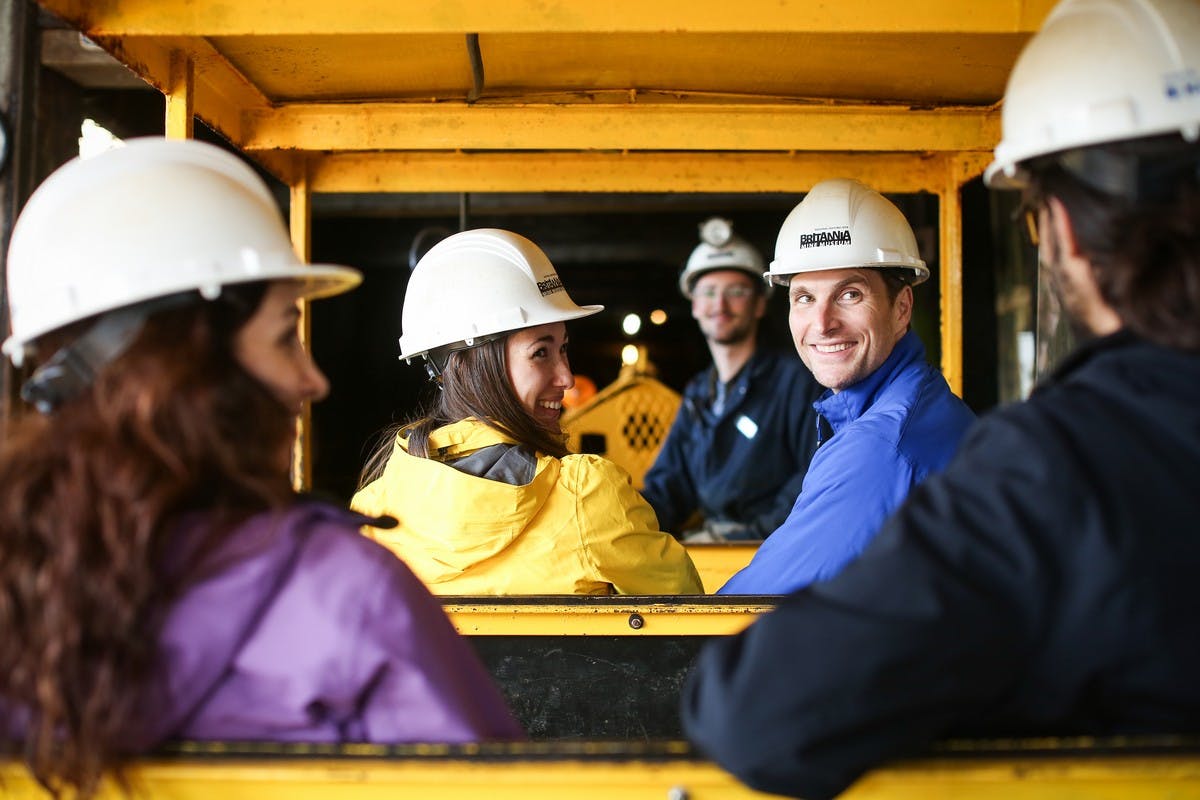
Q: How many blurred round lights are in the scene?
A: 3